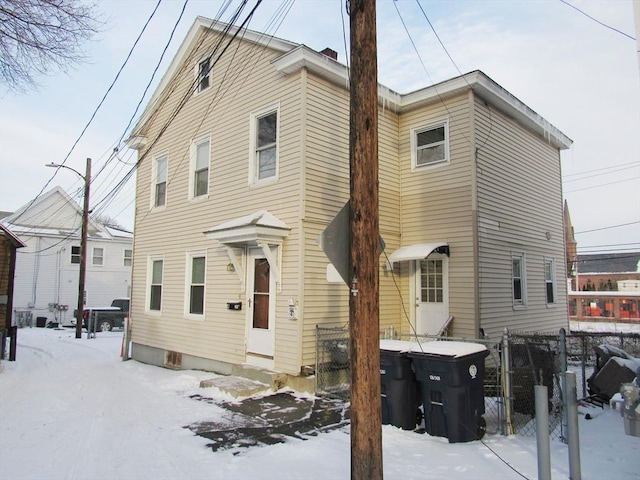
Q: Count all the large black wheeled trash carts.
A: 2